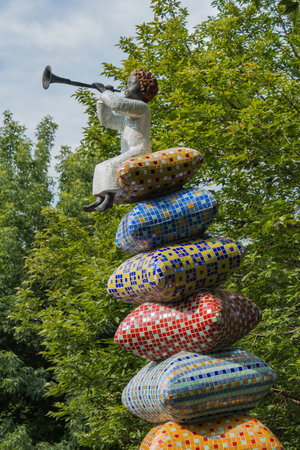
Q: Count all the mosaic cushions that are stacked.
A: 6